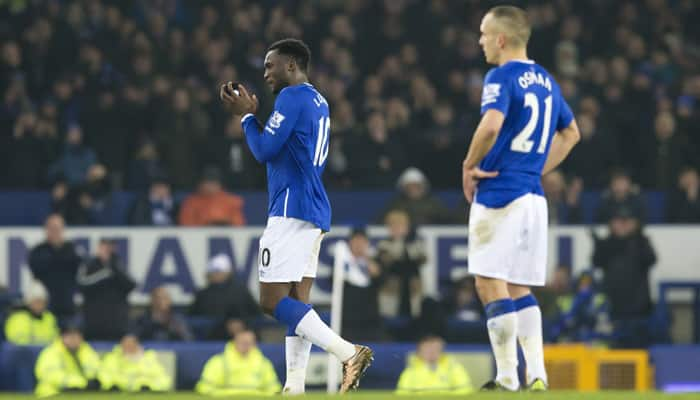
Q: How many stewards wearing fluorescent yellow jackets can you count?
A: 5